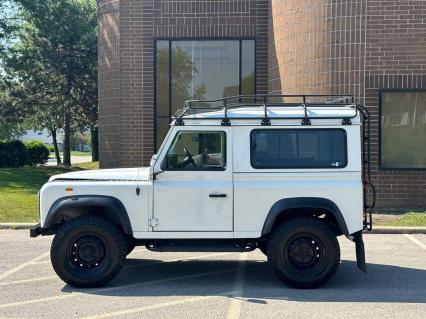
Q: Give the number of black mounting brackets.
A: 5